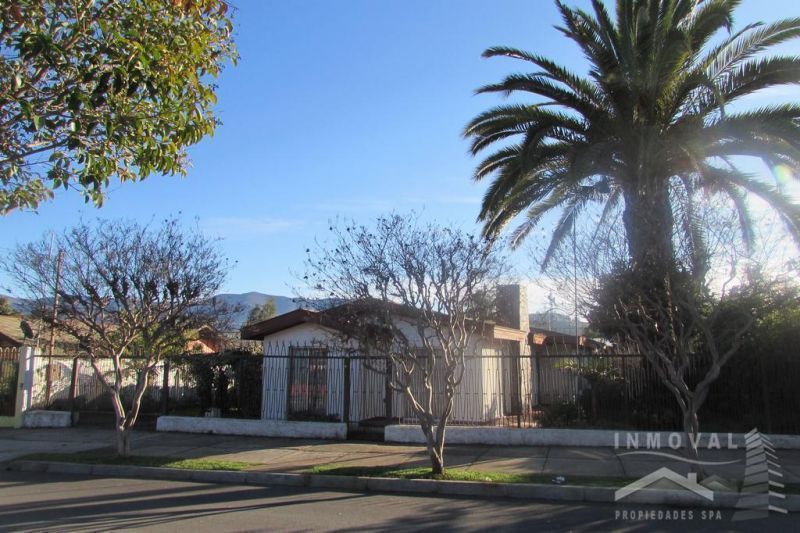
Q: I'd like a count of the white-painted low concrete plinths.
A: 3